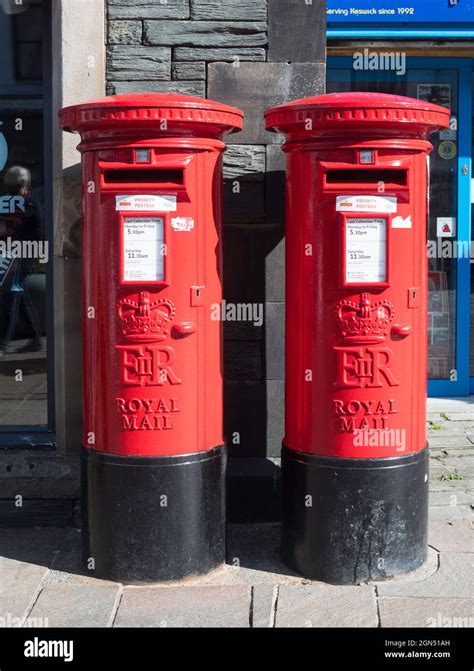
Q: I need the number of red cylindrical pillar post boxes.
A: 2